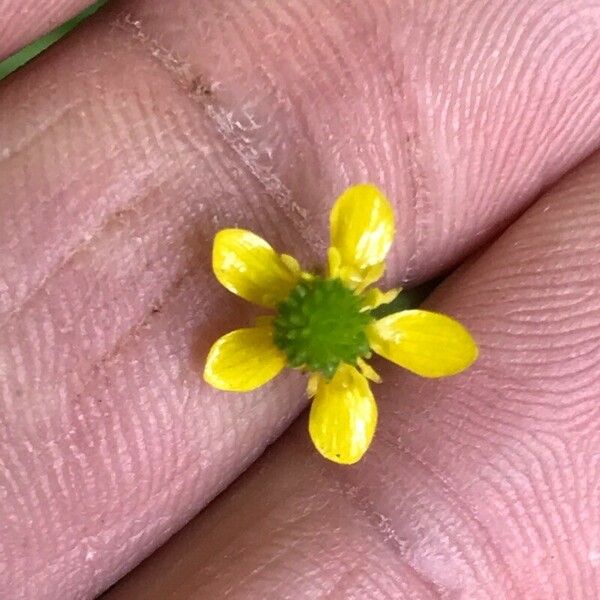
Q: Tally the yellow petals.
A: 5